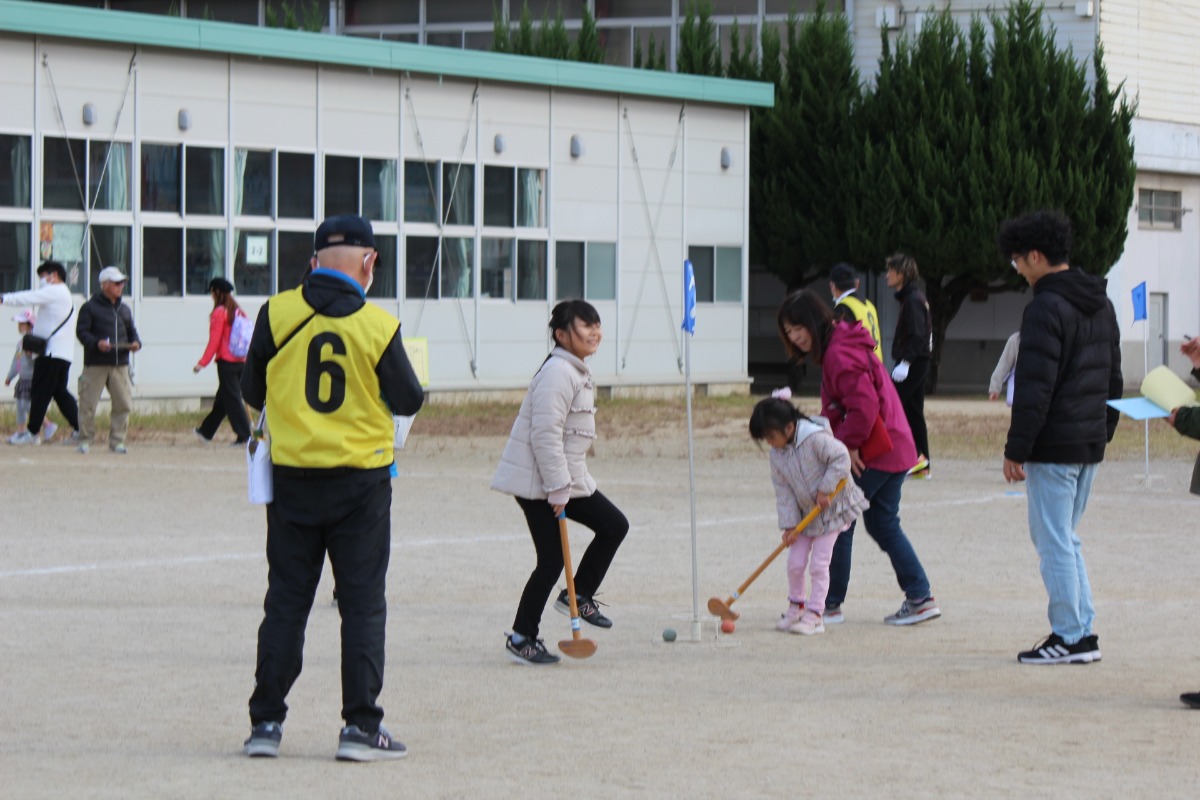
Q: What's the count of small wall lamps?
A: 5